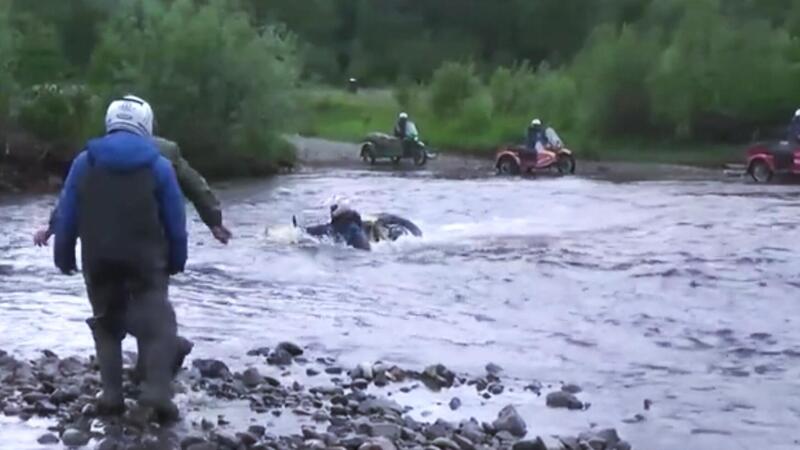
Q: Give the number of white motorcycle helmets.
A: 5